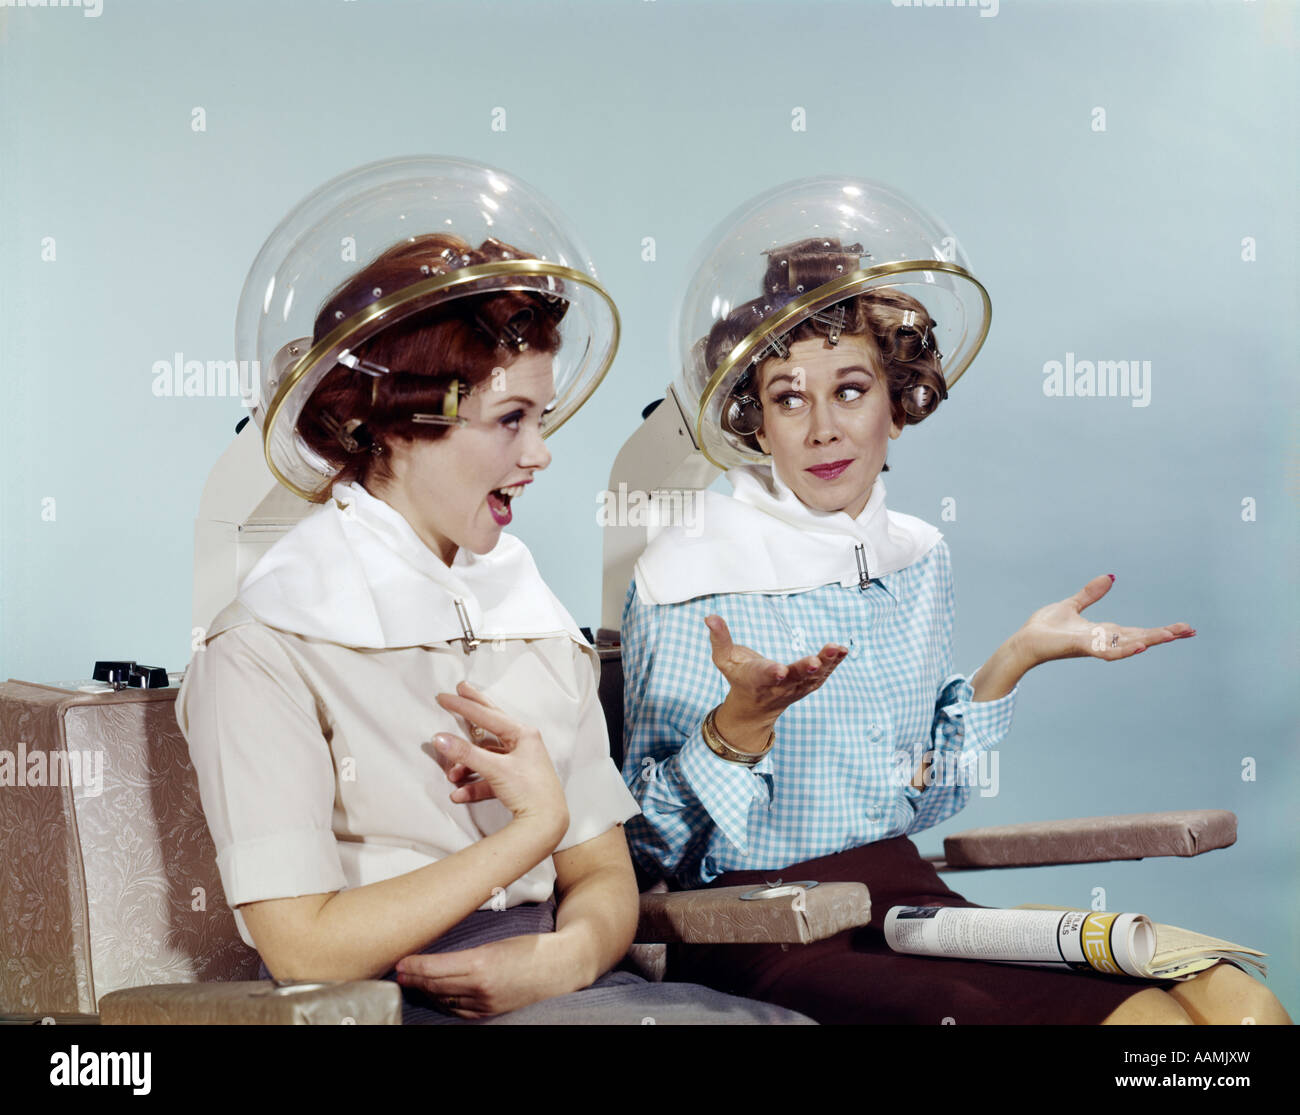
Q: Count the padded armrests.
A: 3